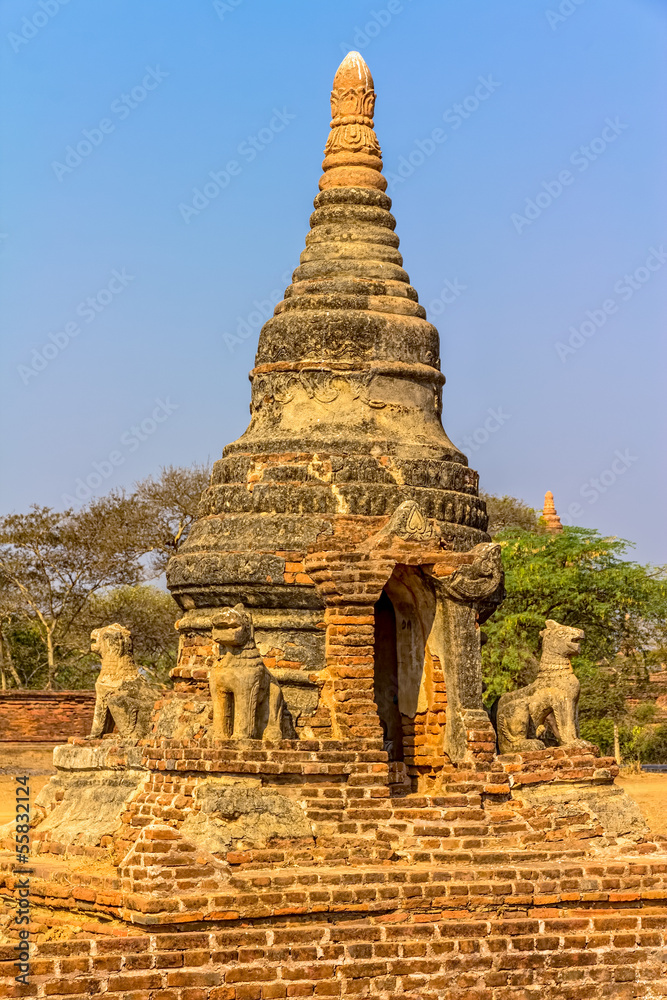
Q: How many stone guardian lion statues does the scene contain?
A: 3